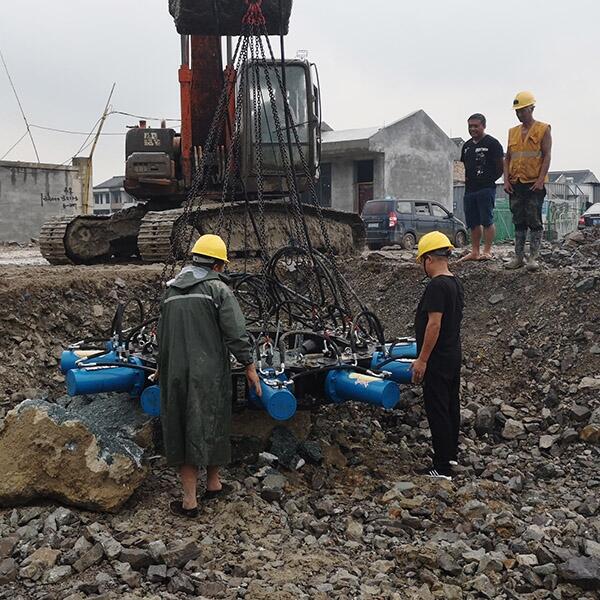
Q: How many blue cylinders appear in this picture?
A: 7